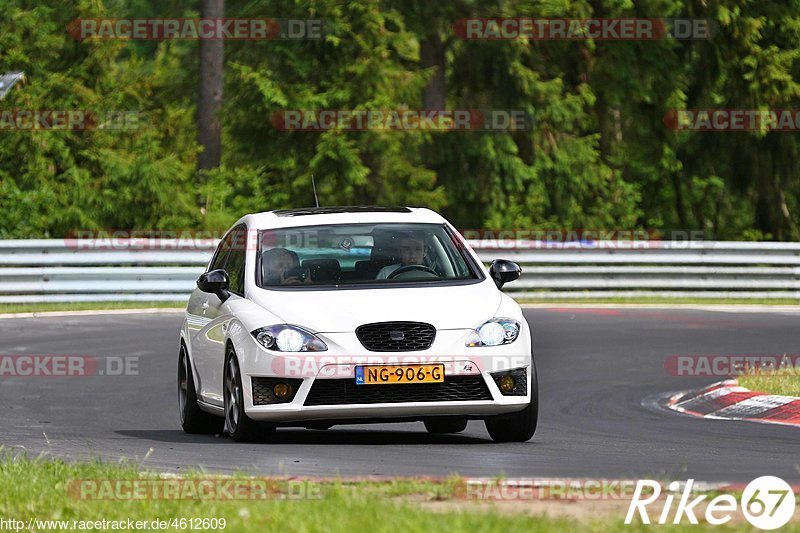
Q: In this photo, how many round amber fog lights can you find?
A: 2